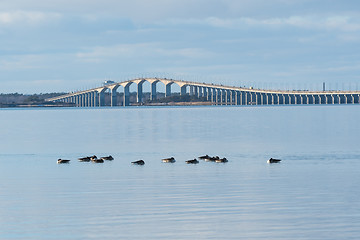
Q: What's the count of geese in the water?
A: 12